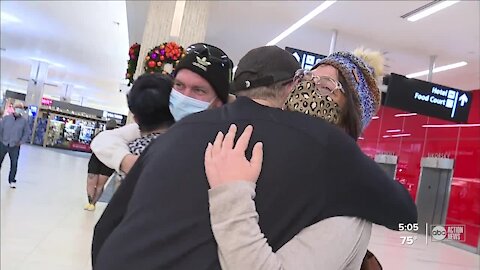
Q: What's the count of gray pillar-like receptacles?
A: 2